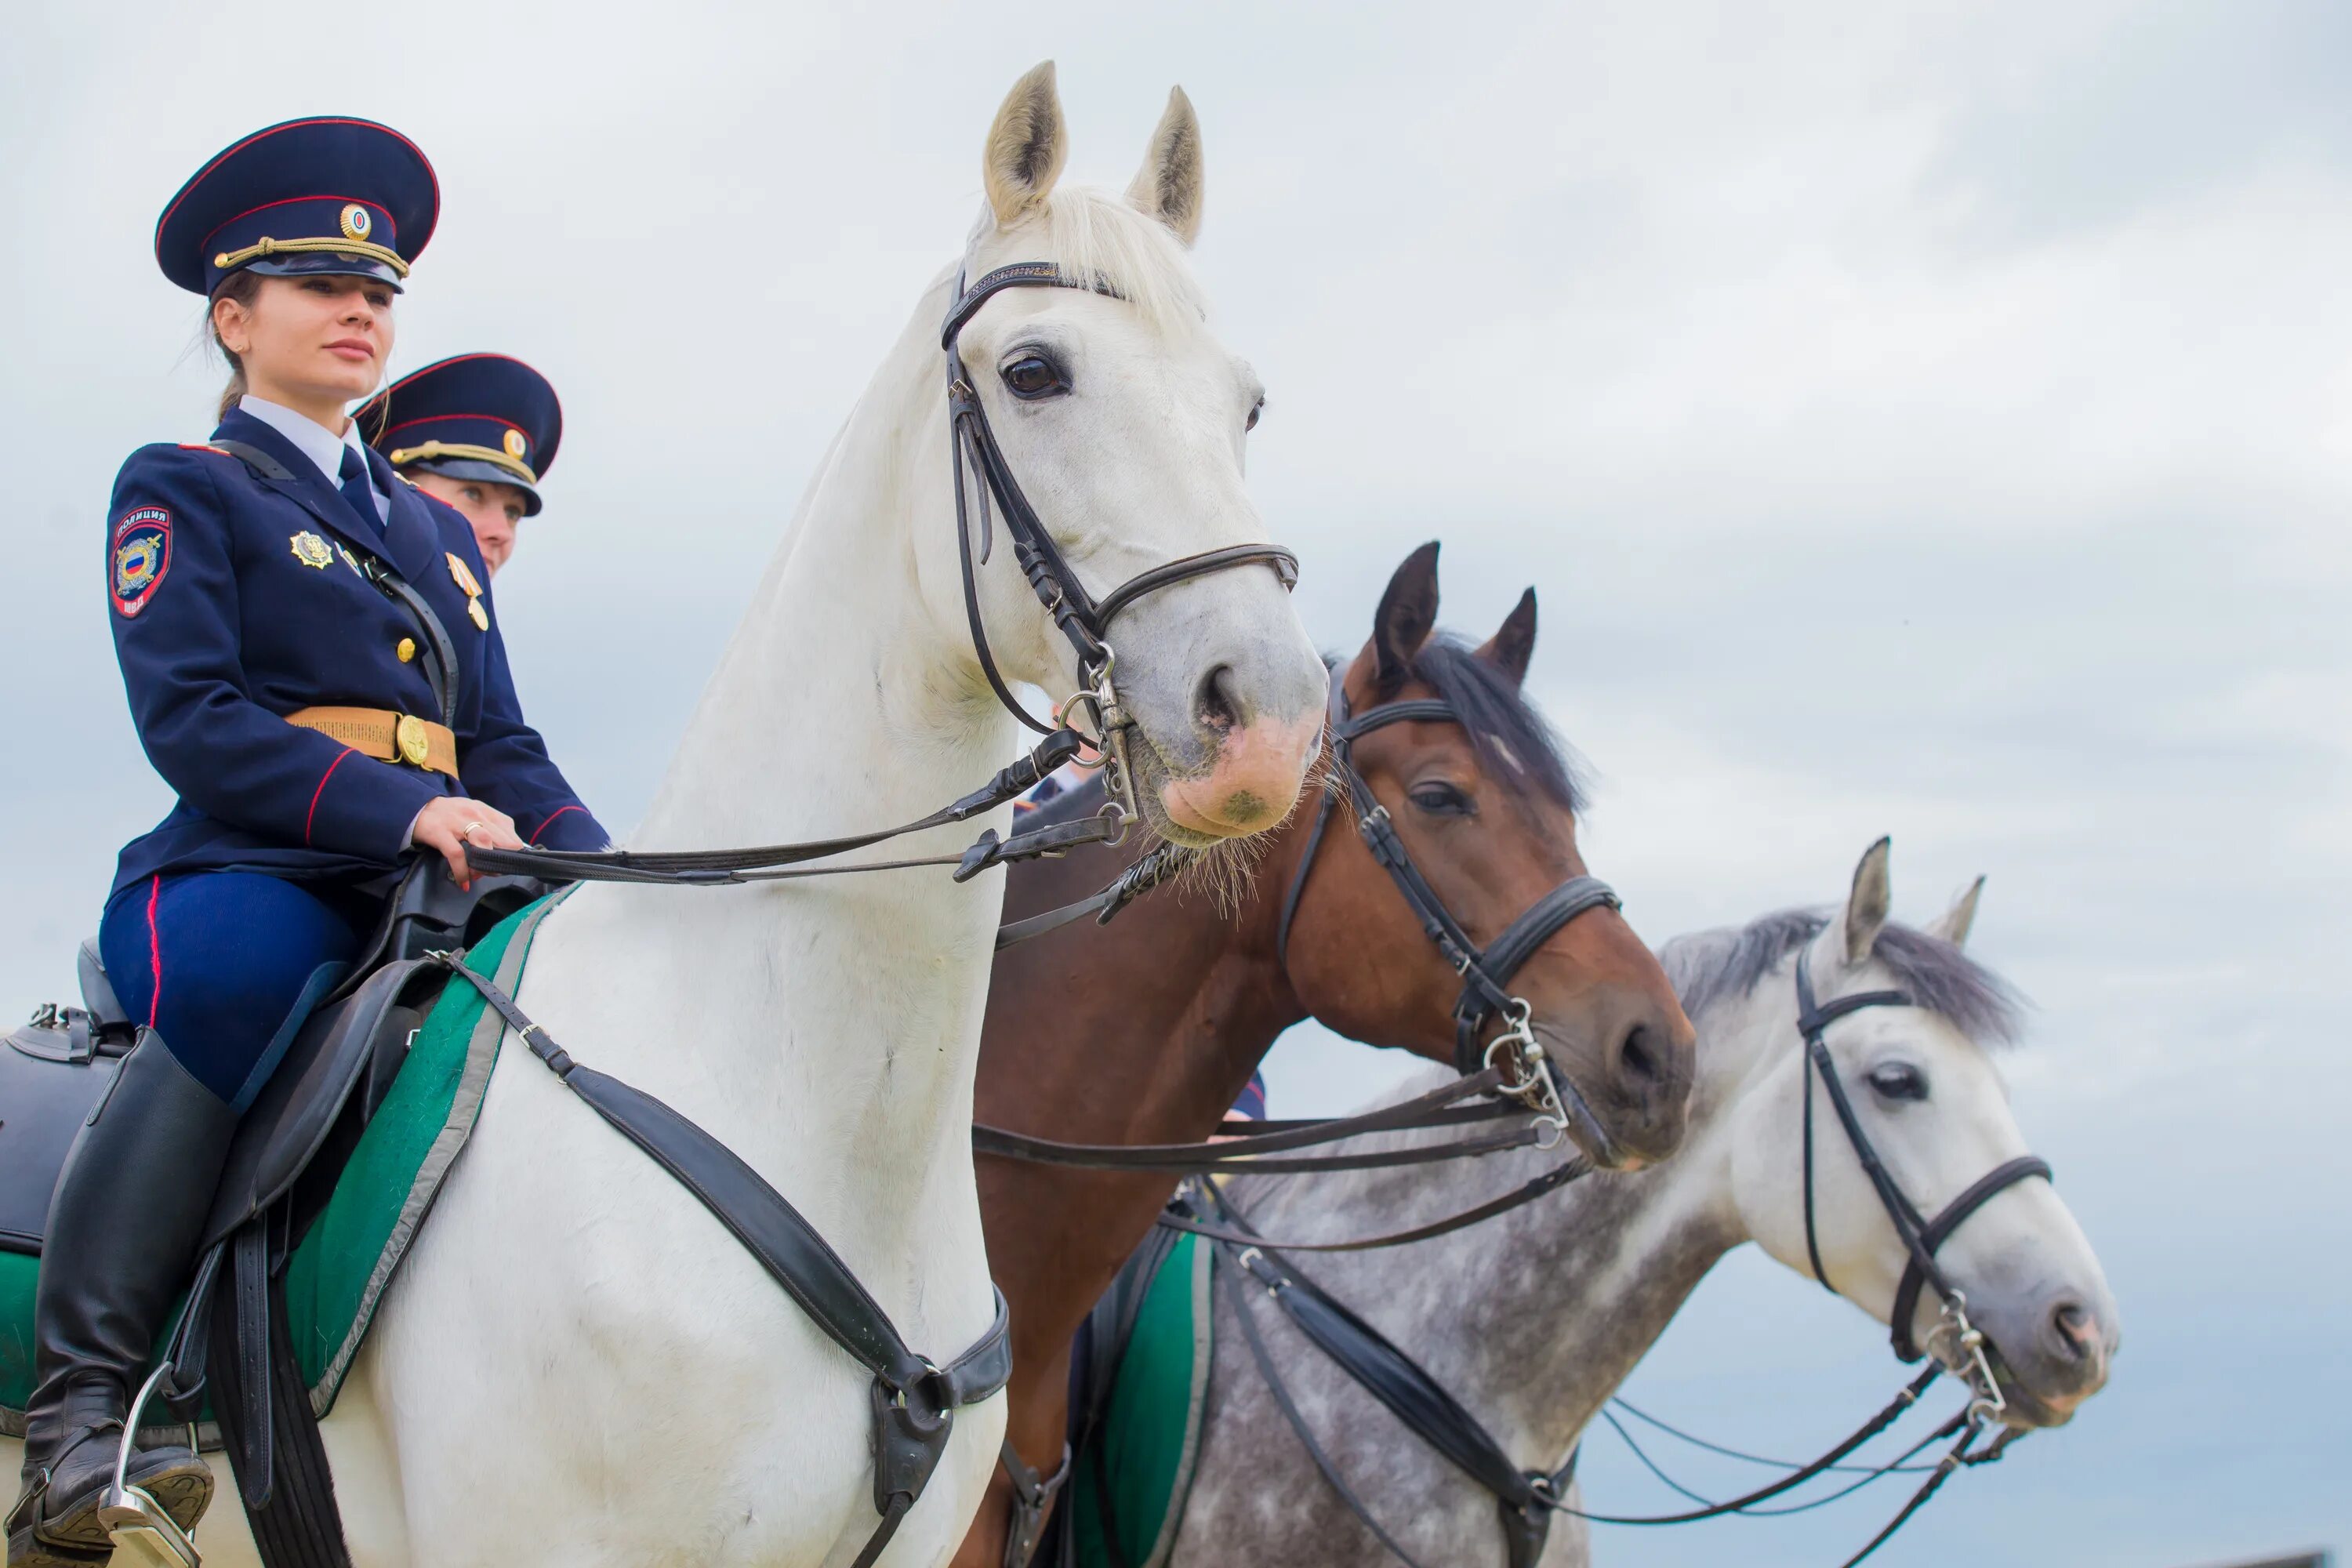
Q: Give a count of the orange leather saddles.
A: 0